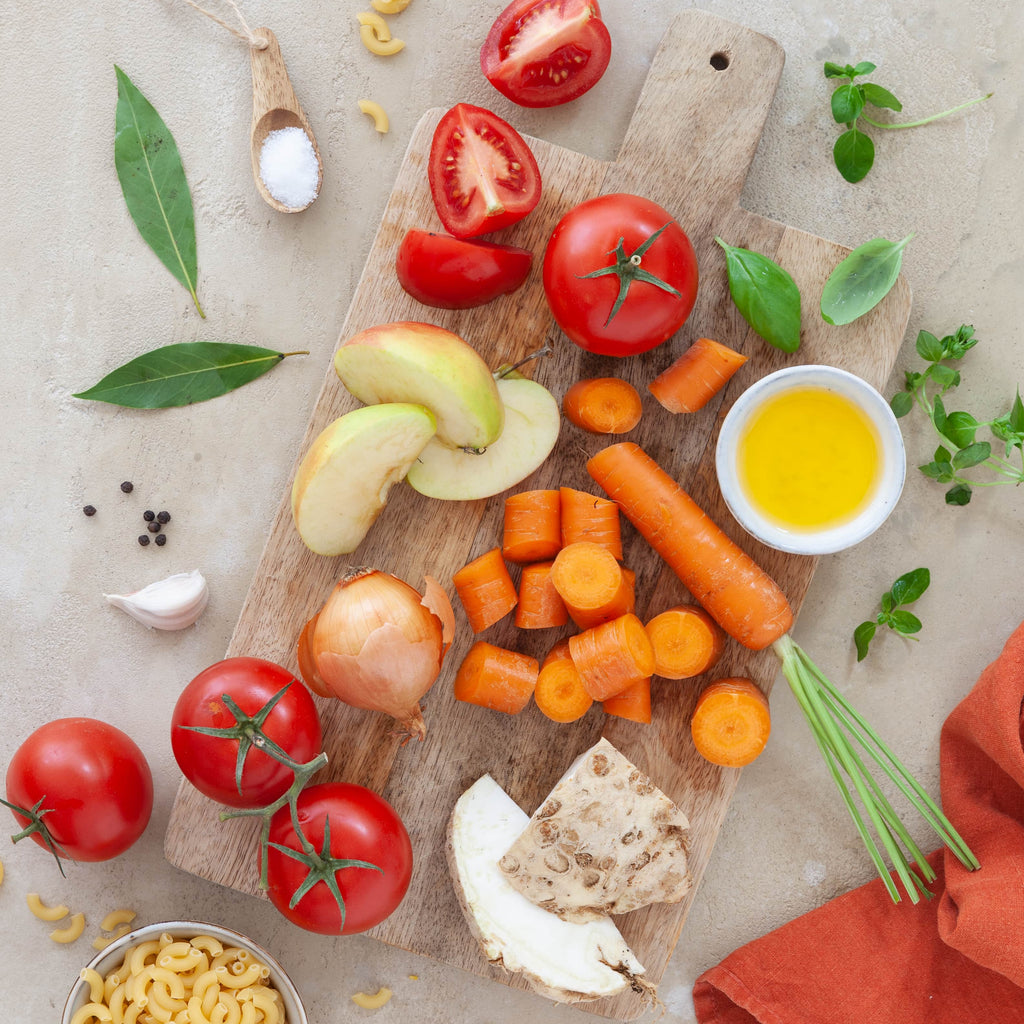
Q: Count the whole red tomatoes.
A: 4